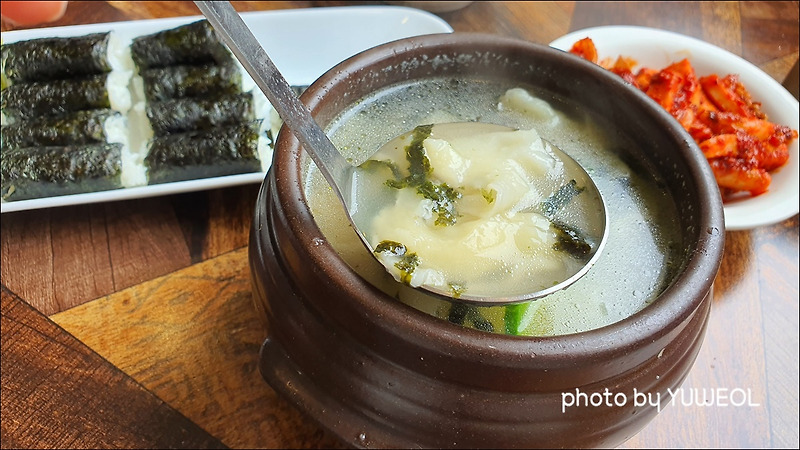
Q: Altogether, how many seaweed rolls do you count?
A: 8